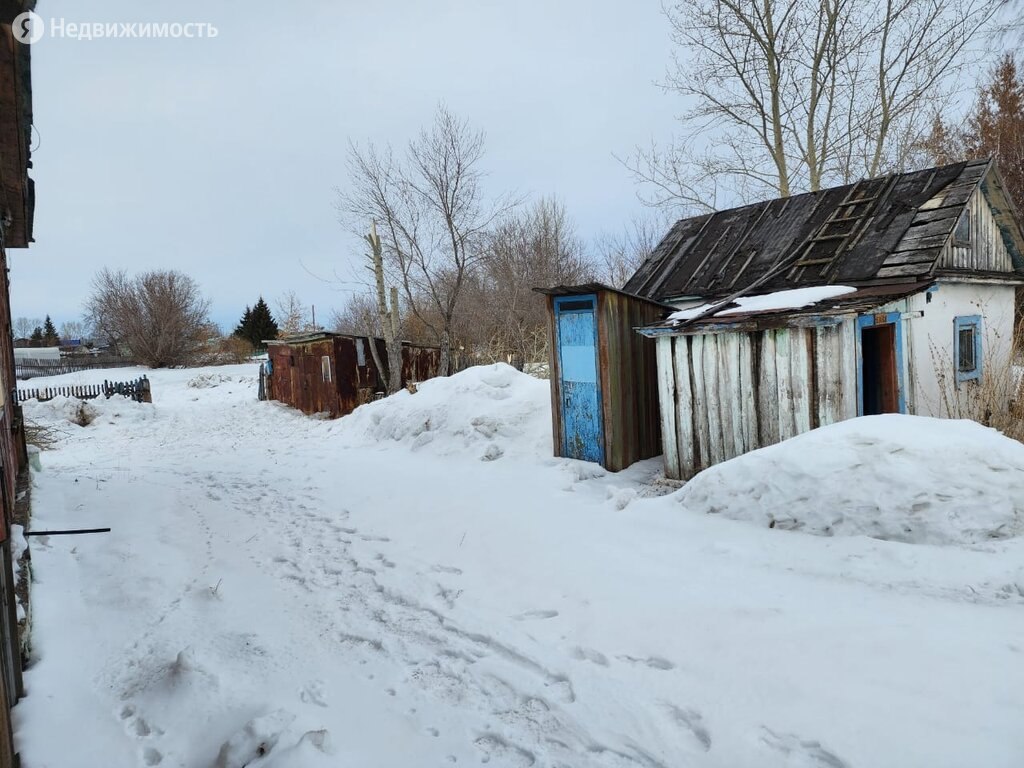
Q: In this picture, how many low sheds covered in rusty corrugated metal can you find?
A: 1